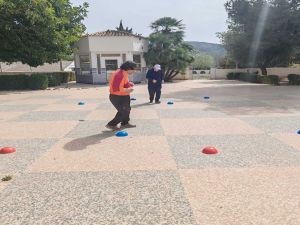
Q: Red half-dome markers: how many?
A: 2